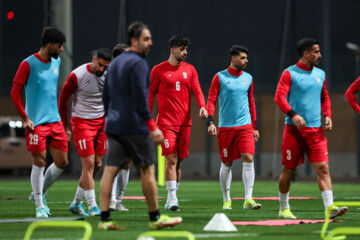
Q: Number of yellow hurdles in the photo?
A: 4